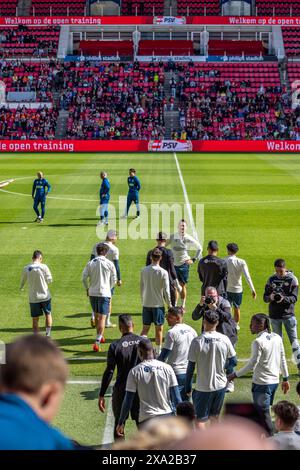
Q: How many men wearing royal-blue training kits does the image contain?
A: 3